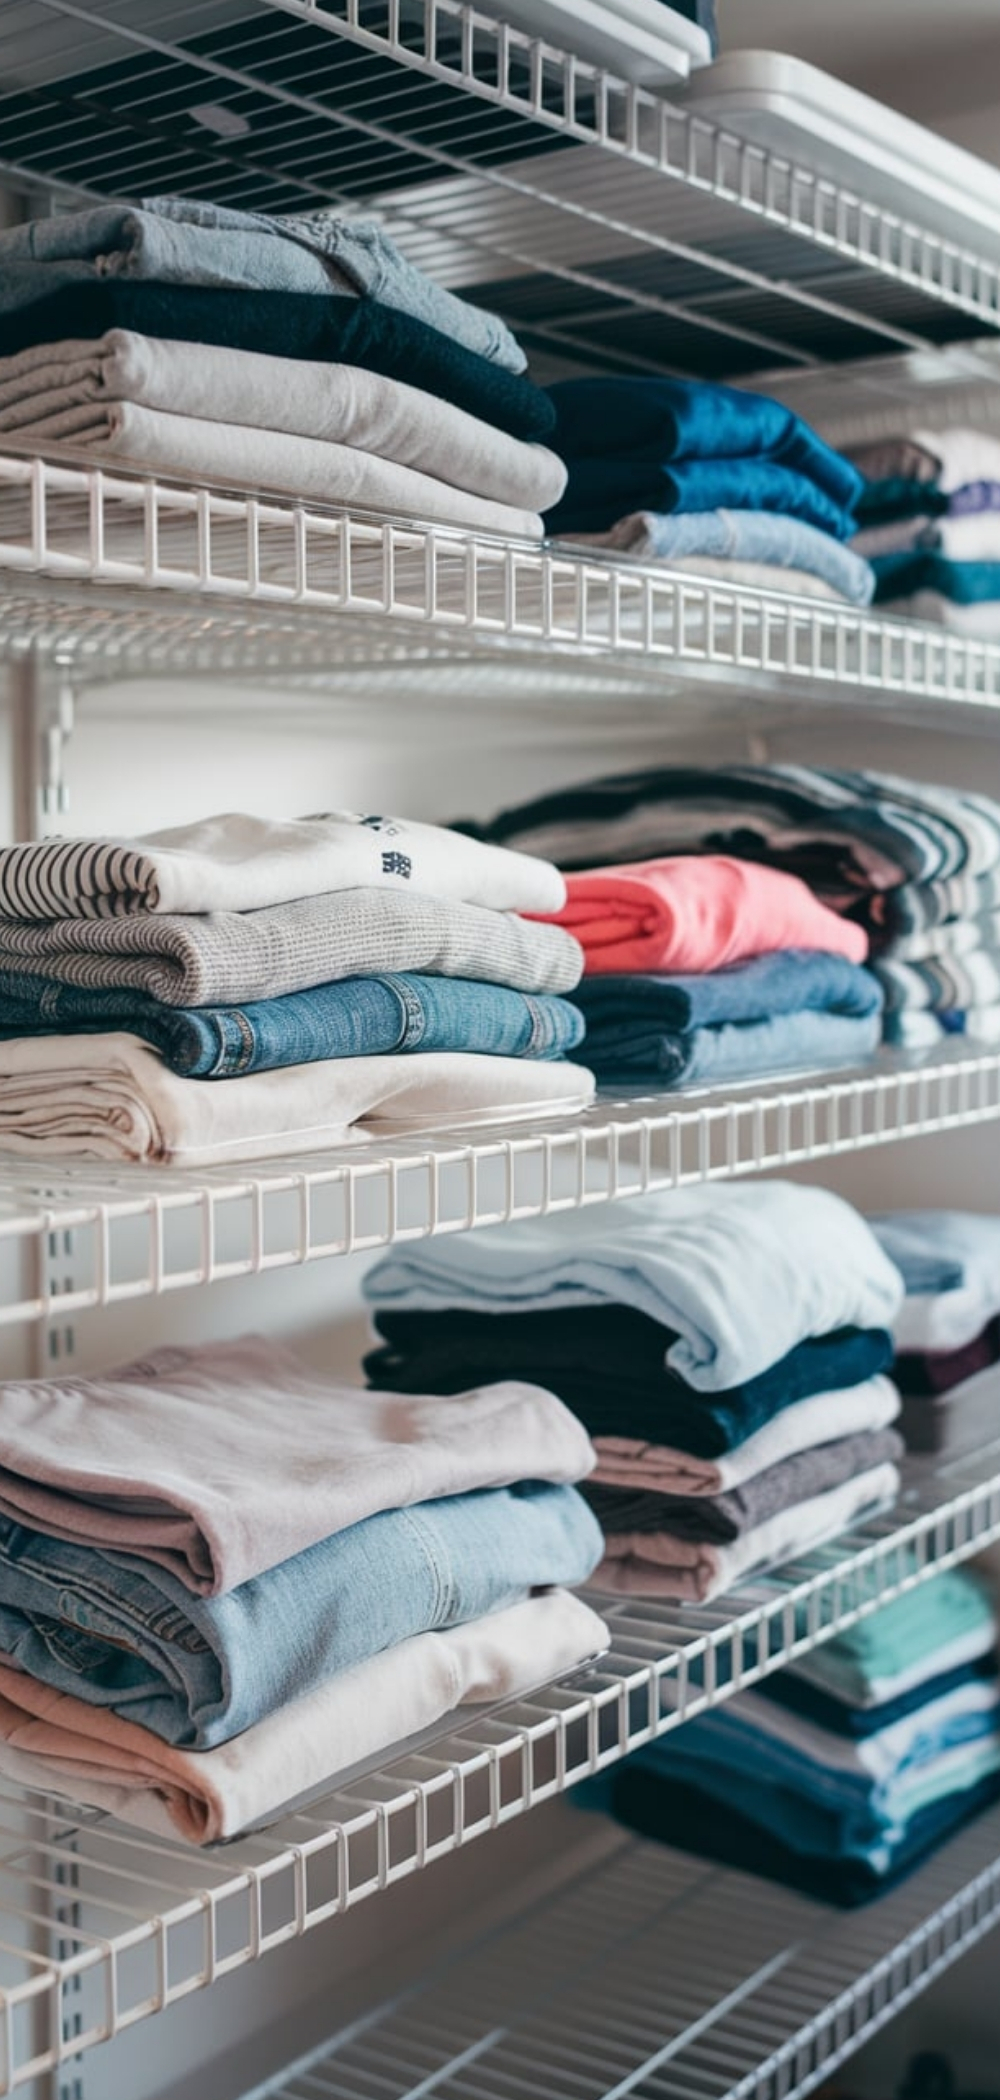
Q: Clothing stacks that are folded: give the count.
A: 10